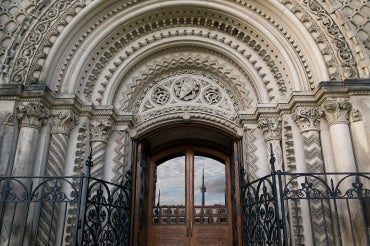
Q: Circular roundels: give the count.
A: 3